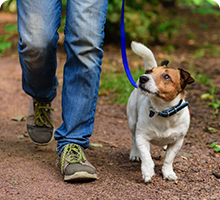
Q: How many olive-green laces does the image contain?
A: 2